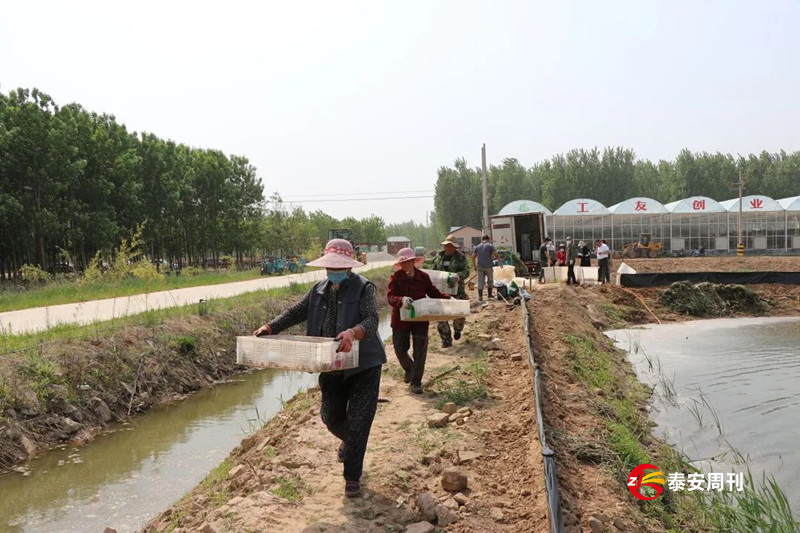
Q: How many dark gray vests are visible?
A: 1